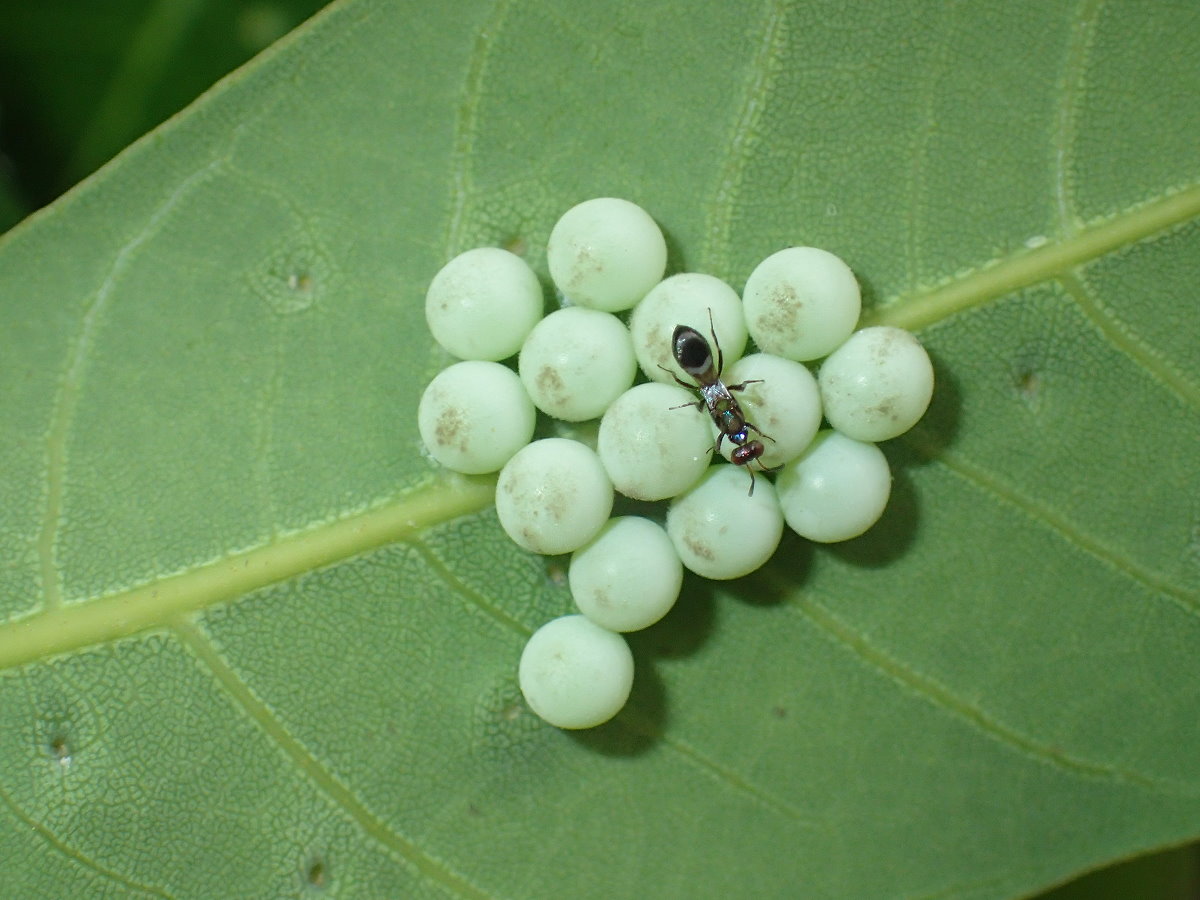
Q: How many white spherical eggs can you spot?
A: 14